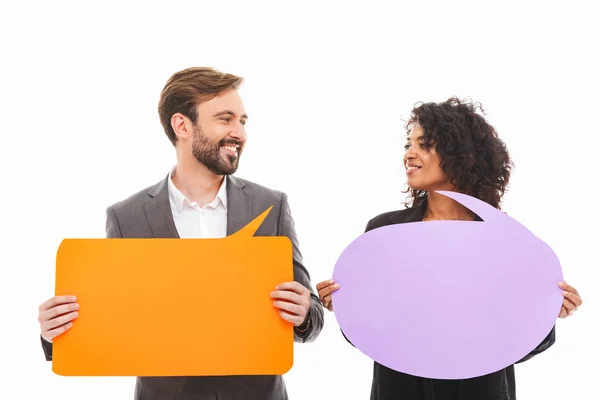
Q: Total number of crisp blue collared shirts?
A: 0